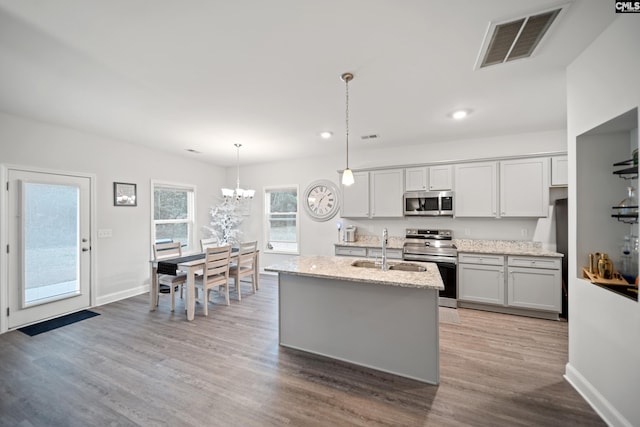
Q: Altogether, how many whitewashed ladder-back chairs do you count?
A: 4